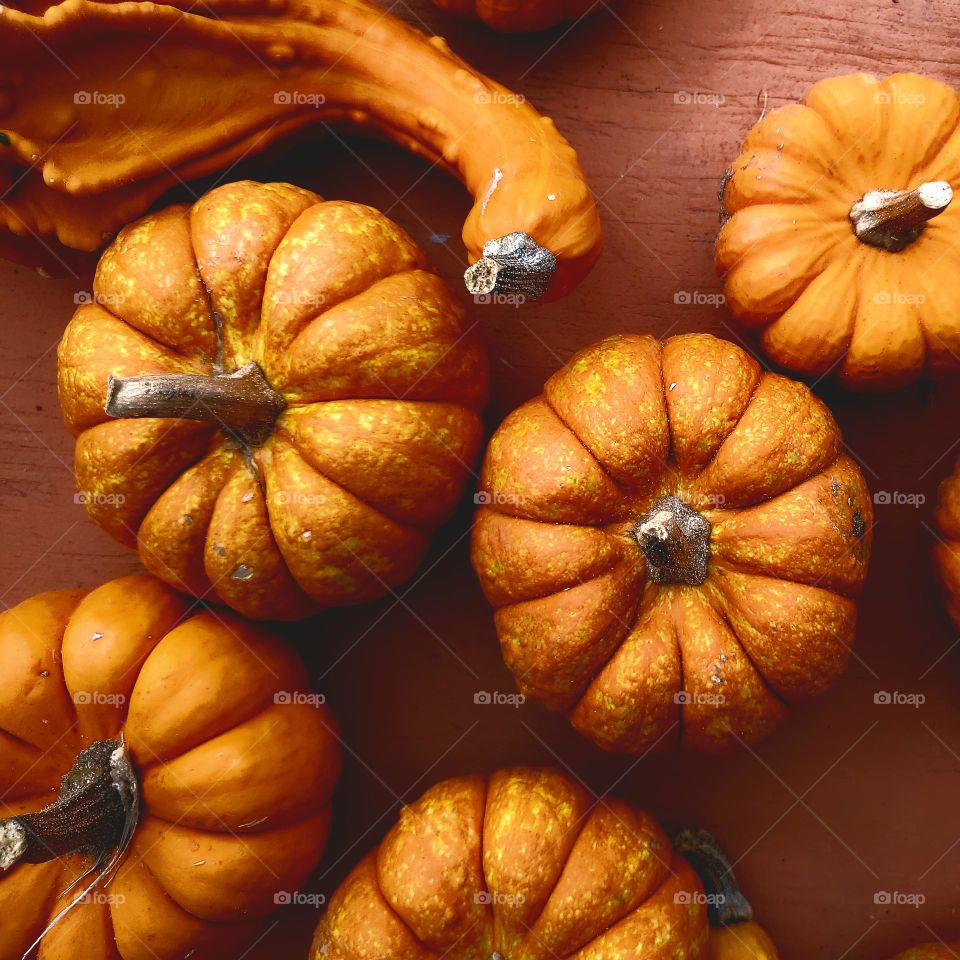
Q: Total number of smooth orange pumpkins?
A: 2